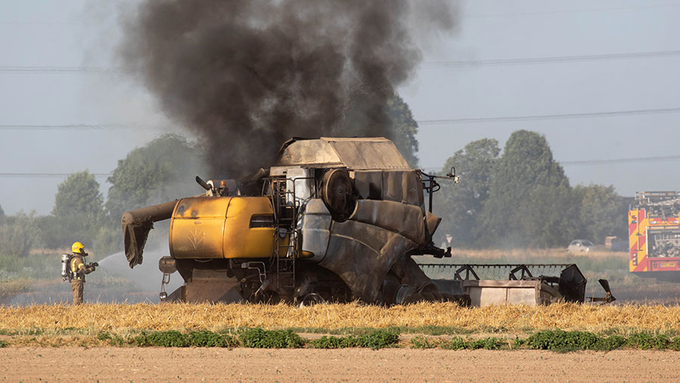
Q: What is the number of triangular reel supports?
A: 2